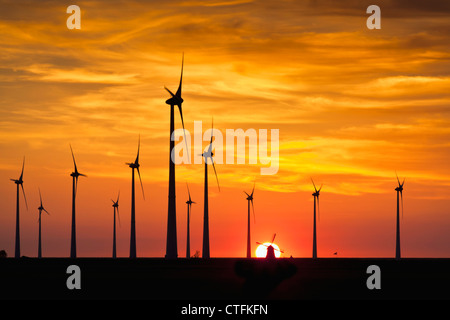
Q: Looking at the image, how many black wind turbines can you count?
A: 11